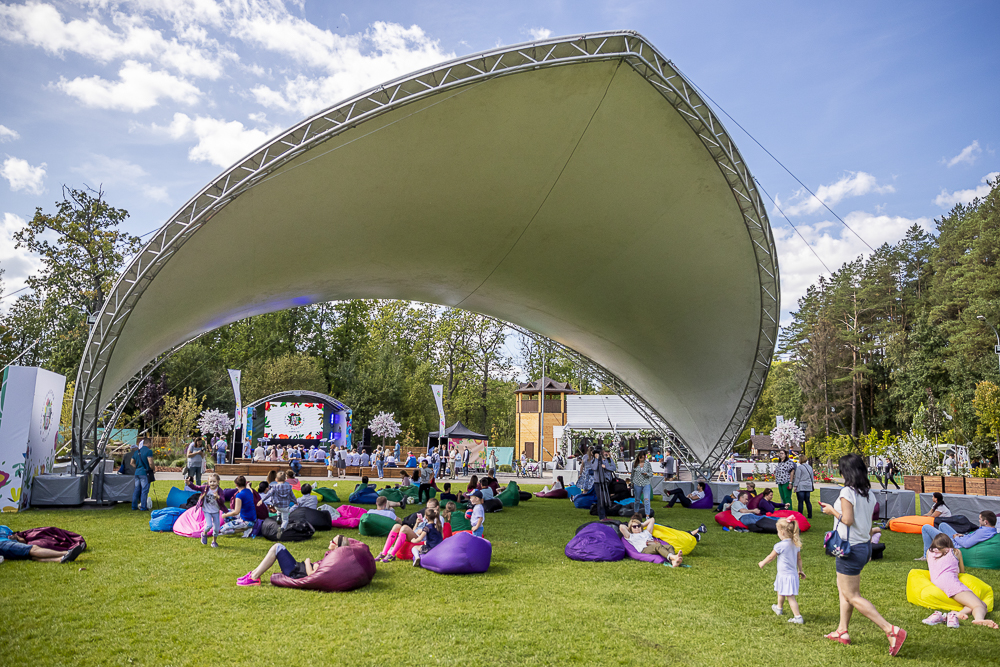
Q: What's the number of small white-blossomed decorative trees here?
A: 3